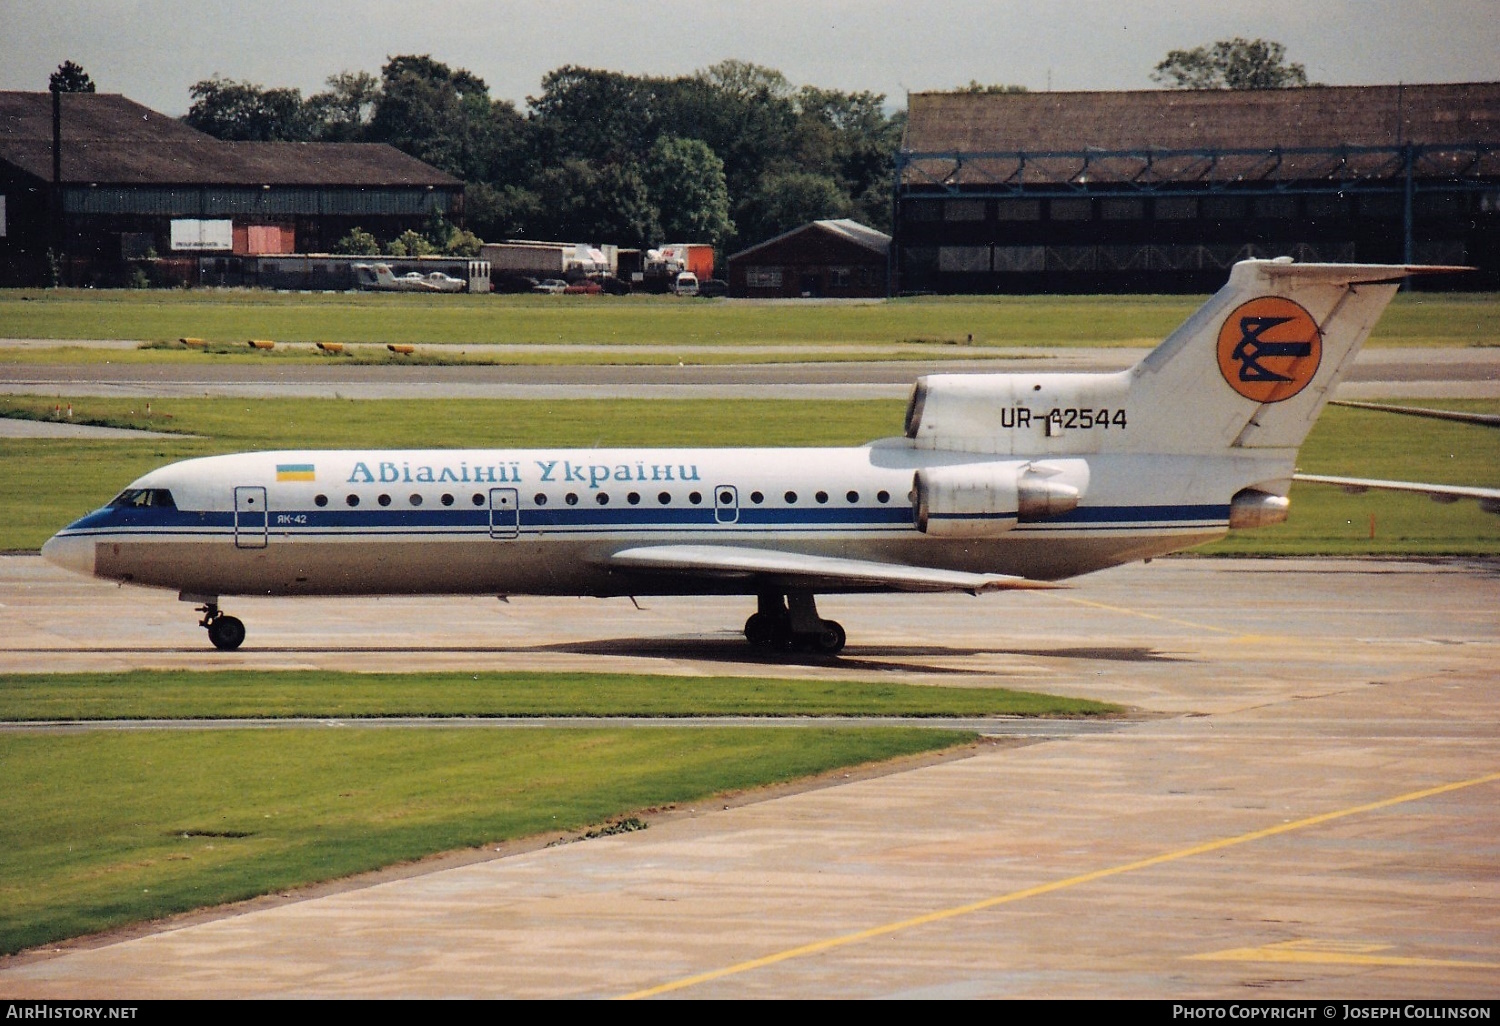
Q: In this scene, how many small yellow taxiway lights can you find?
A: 4